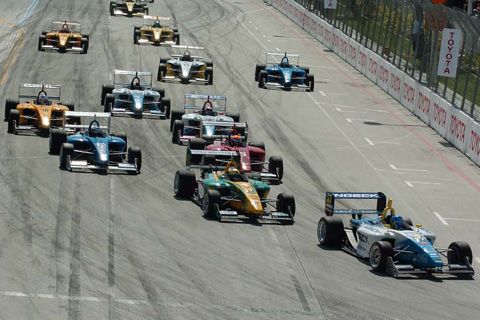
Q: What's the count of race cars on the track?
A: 12